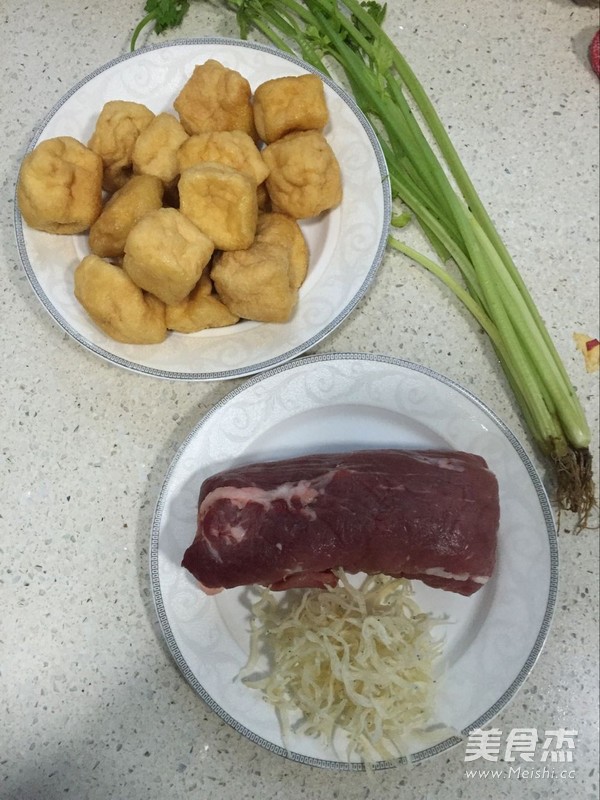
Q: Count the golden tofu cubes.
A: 14